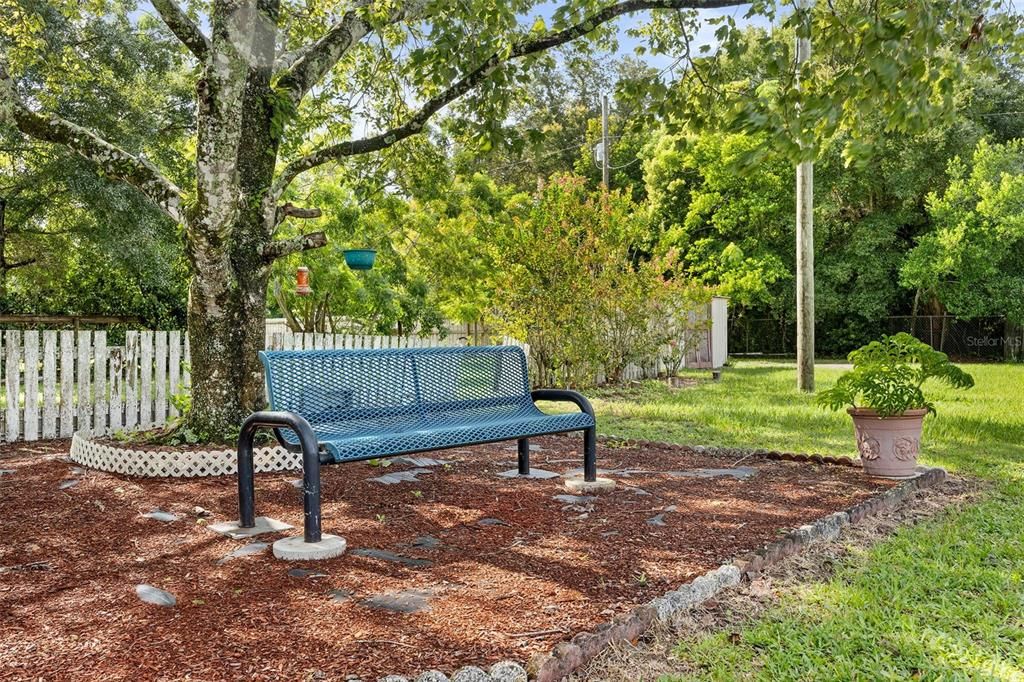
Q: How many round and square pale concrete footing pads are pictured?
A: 4